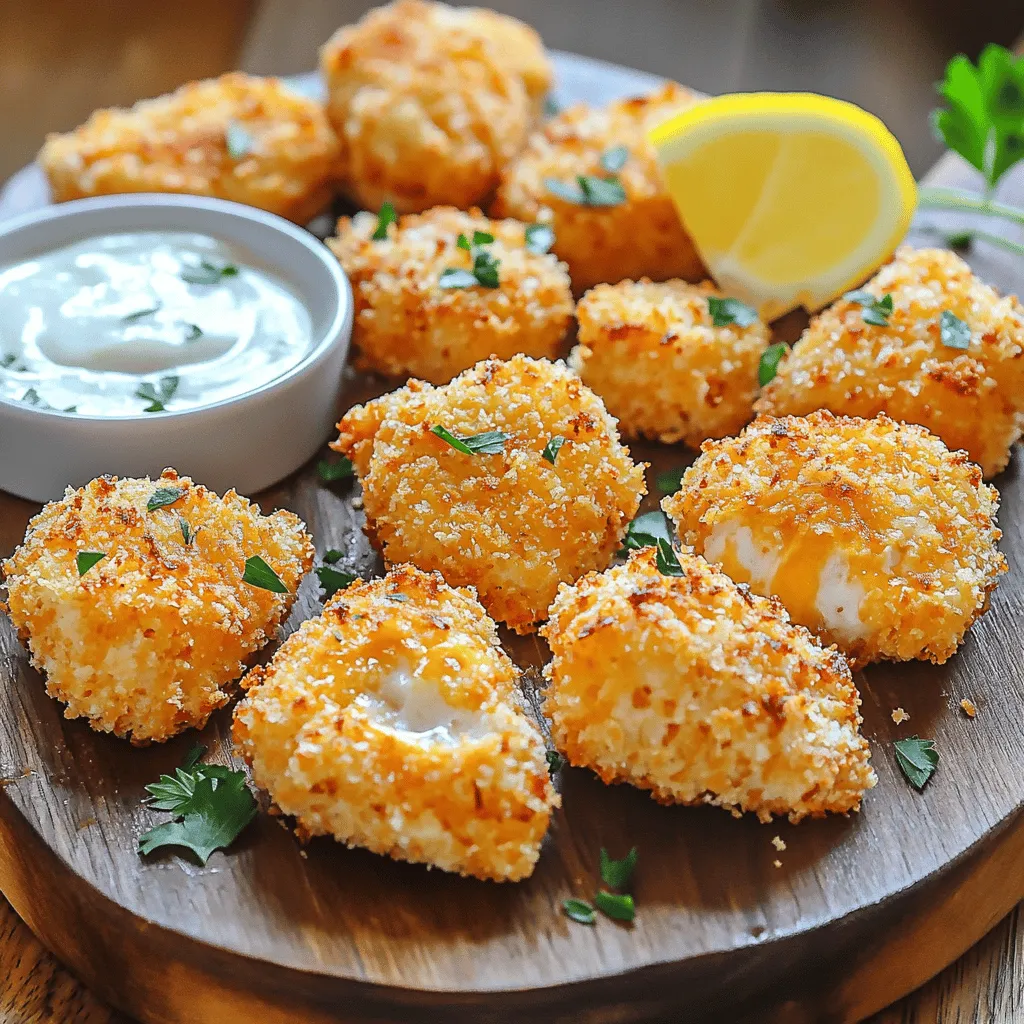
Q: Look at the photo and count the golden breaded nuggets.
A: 11